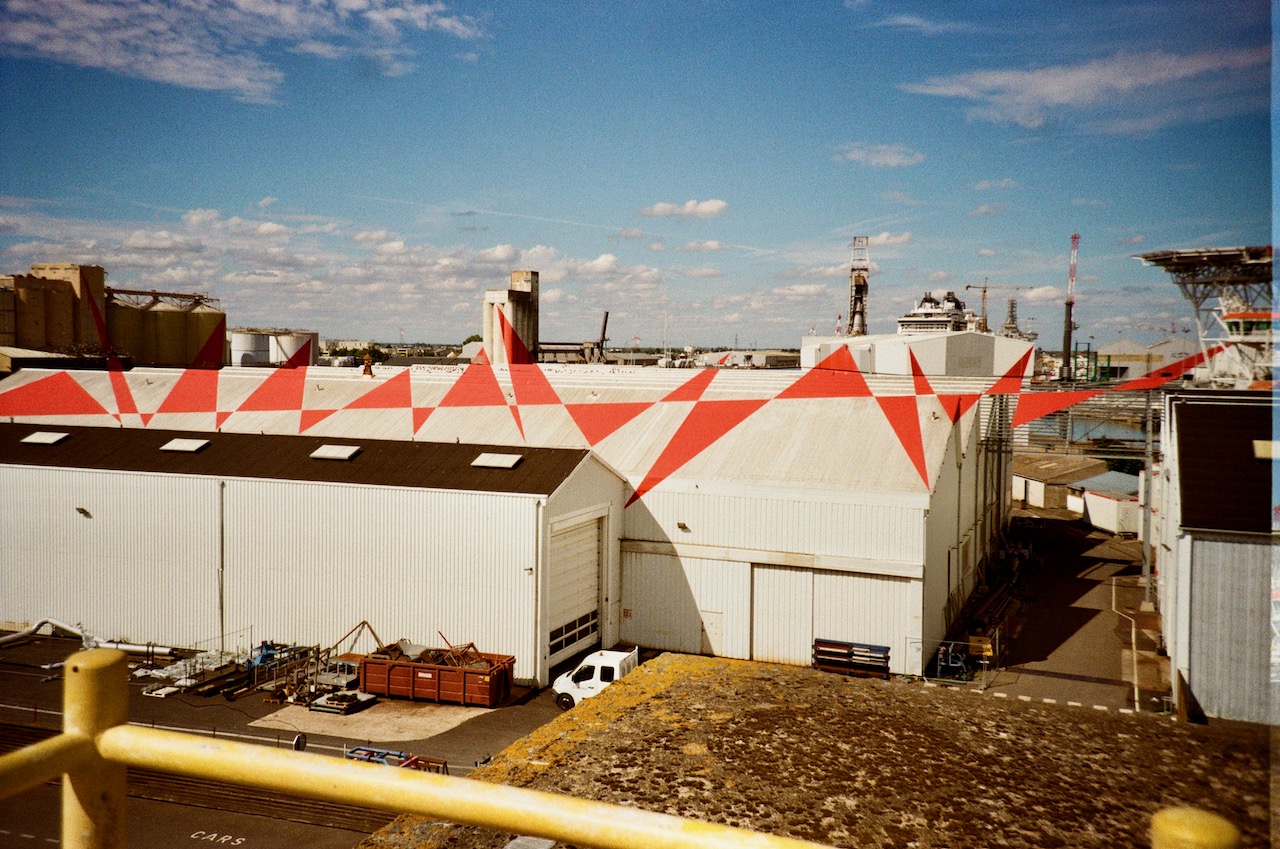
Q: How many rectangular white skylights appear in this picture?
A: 4